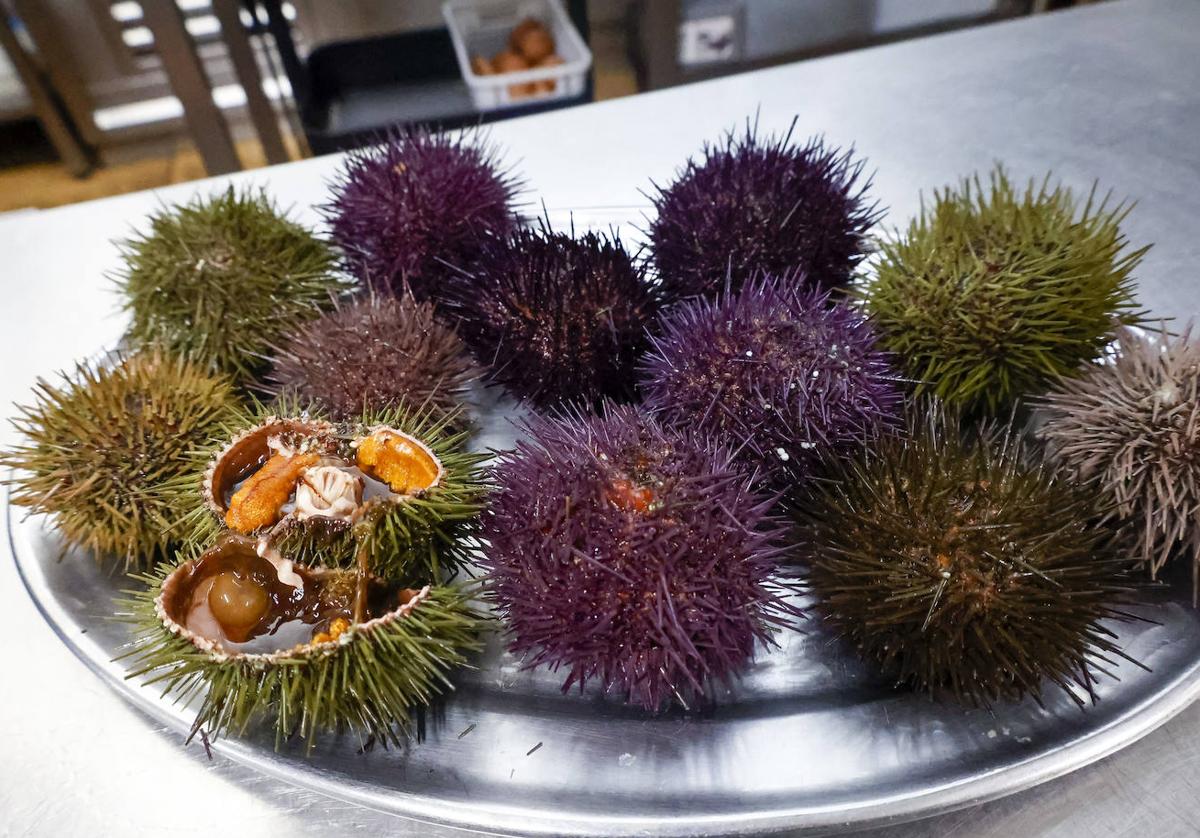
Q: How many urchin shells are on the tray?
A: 13